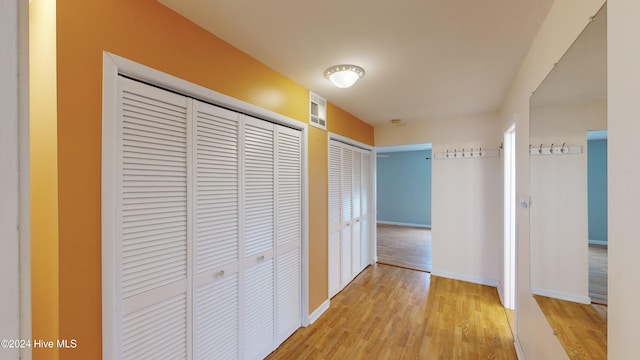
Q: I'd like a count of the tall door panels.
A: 8